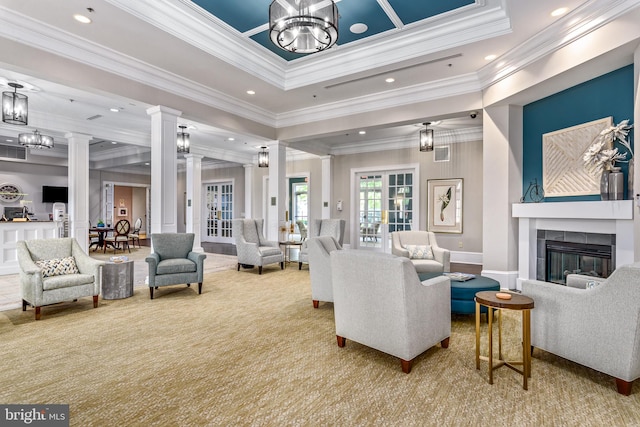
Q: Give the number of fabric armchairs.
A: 8